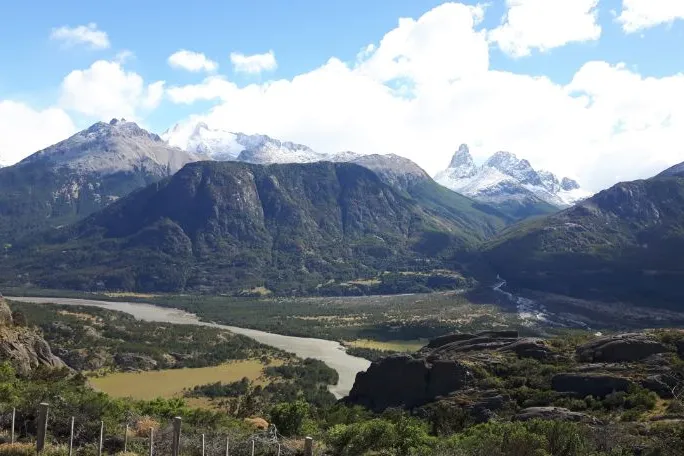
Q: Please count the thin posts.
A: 9